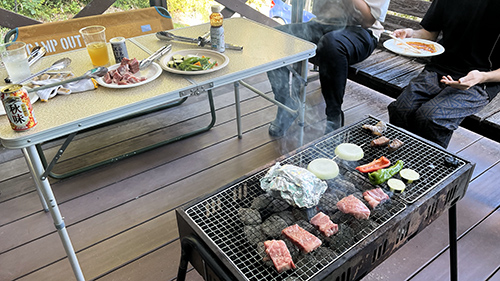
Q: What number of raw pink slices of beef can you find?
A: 5